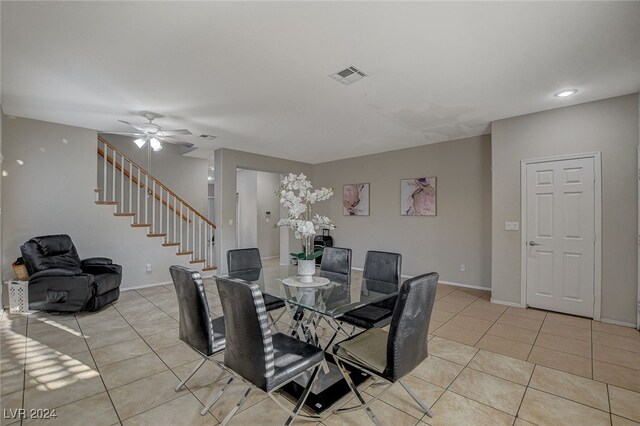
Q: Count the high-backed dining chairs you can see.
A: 6